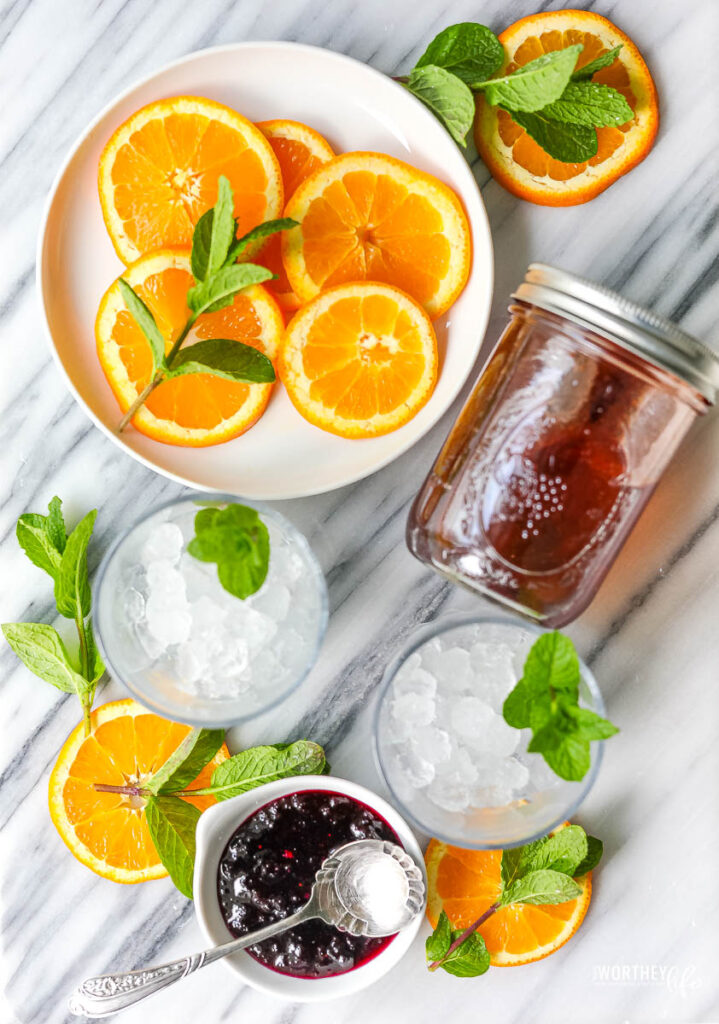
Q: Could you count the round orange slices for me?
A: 8